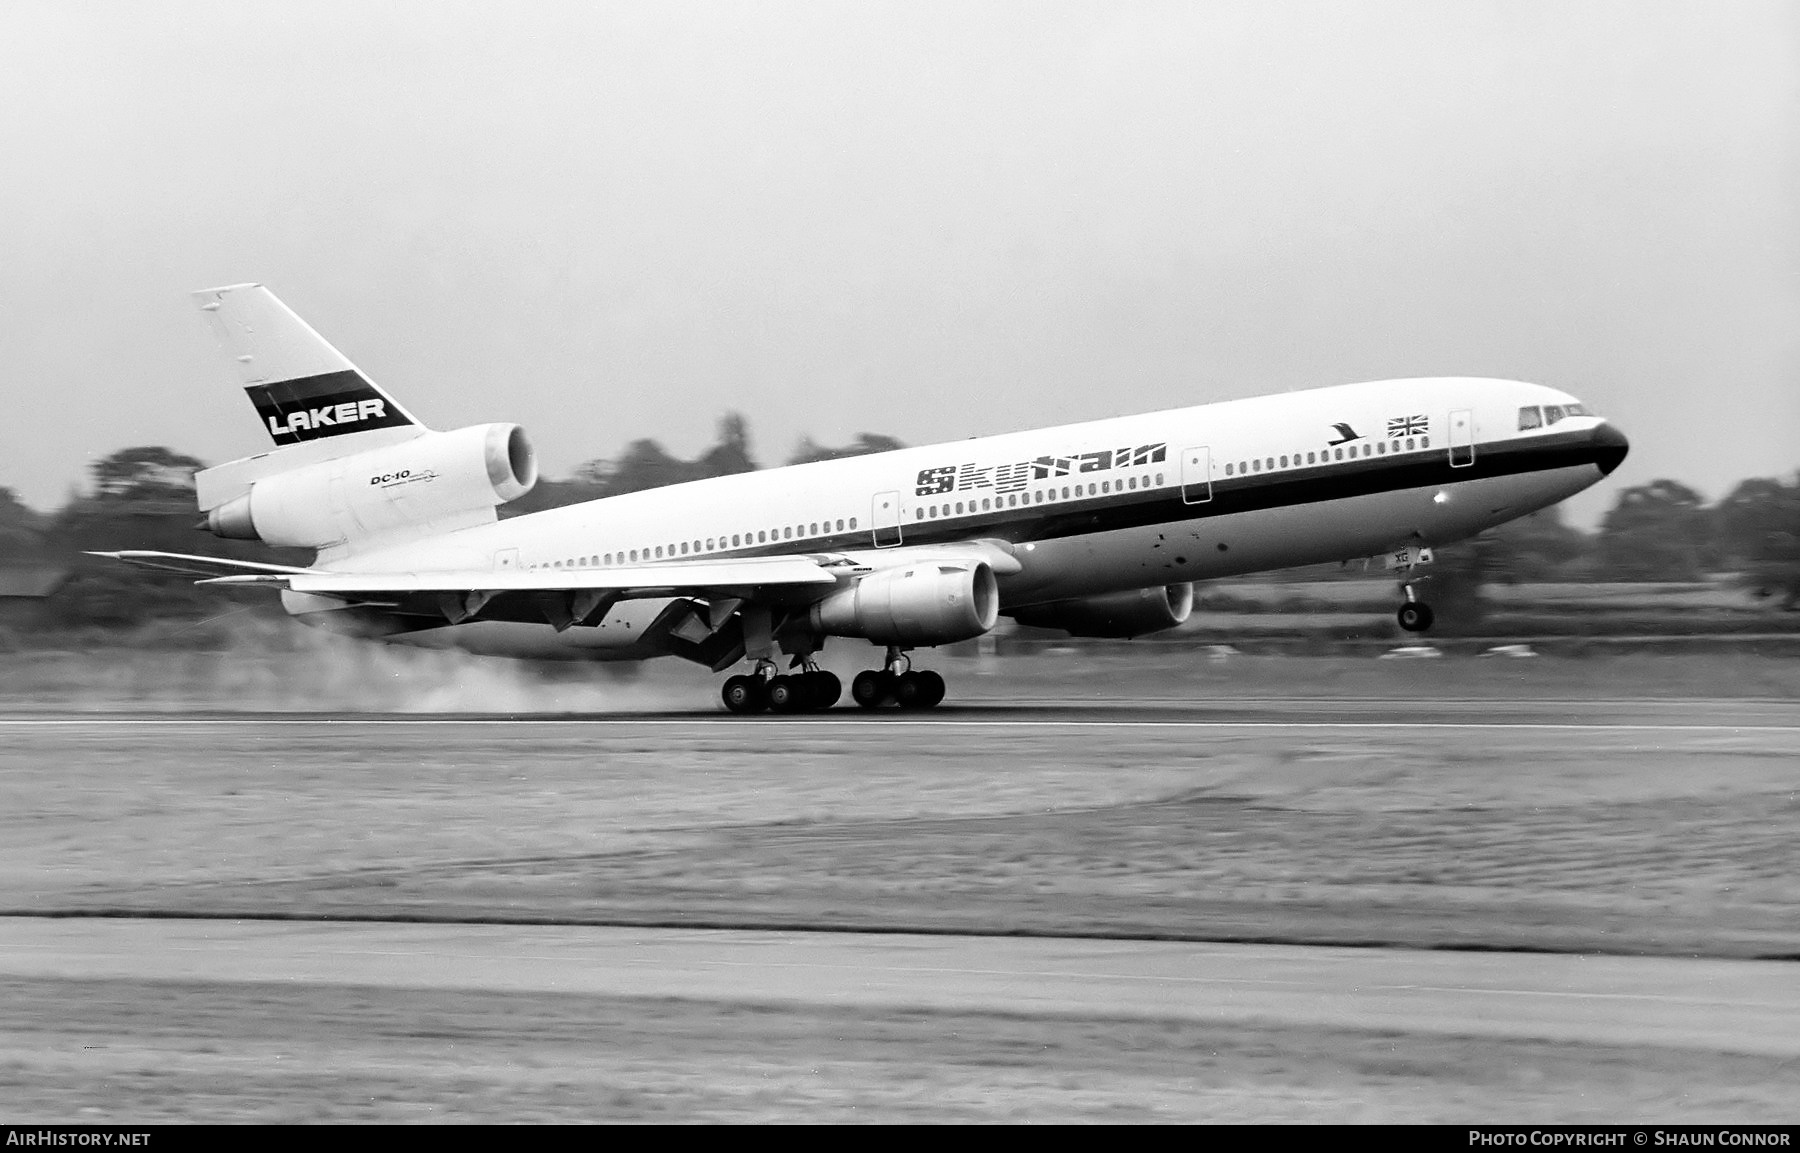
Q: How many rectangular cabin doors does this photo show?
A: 4